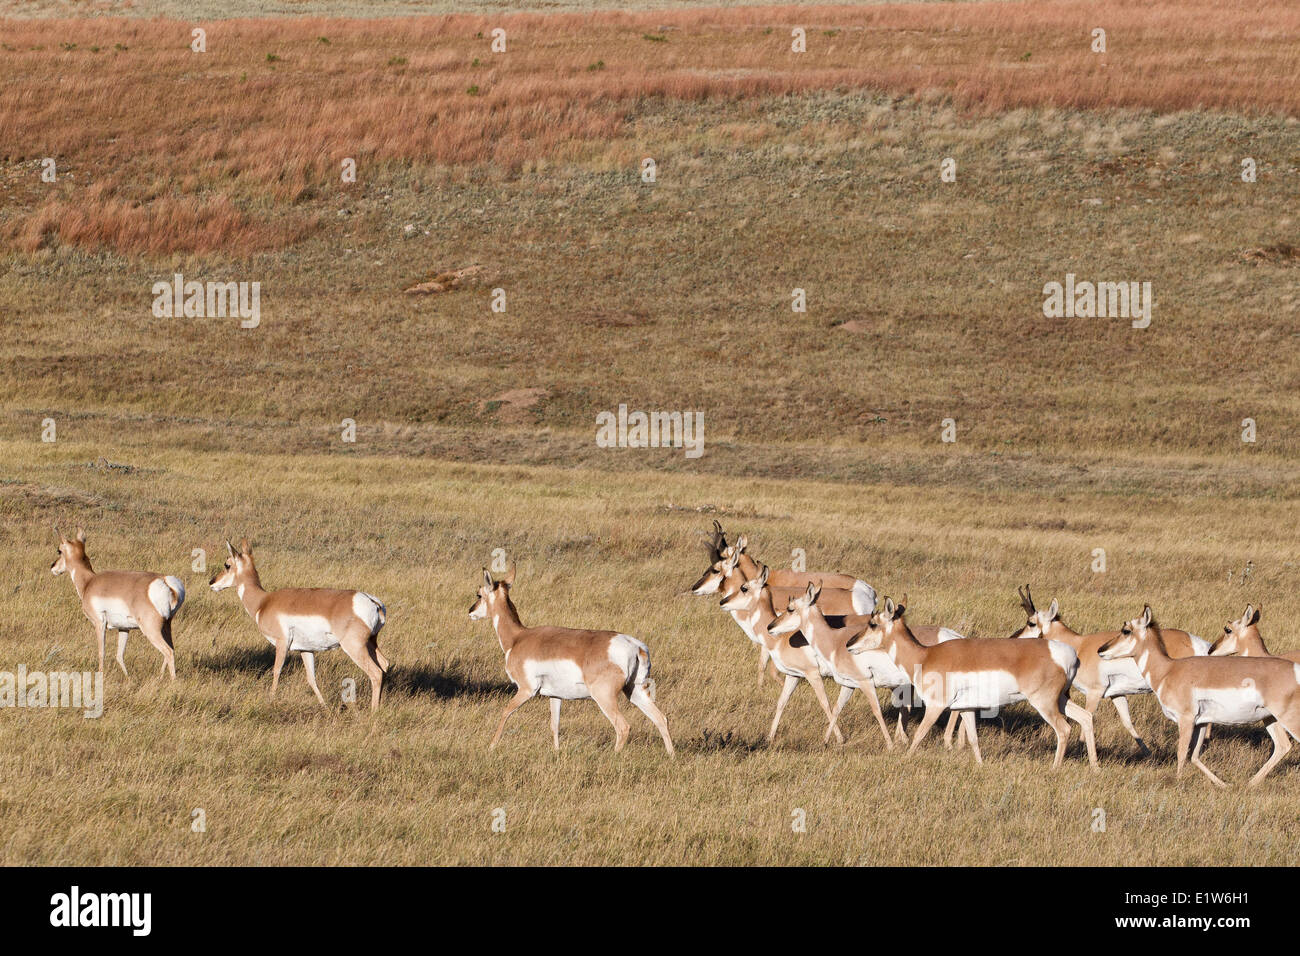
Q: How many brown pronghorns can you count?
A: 11